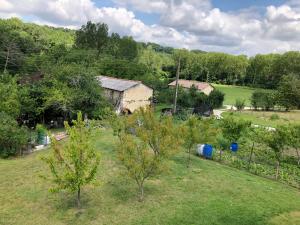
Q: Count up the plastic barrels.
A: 3